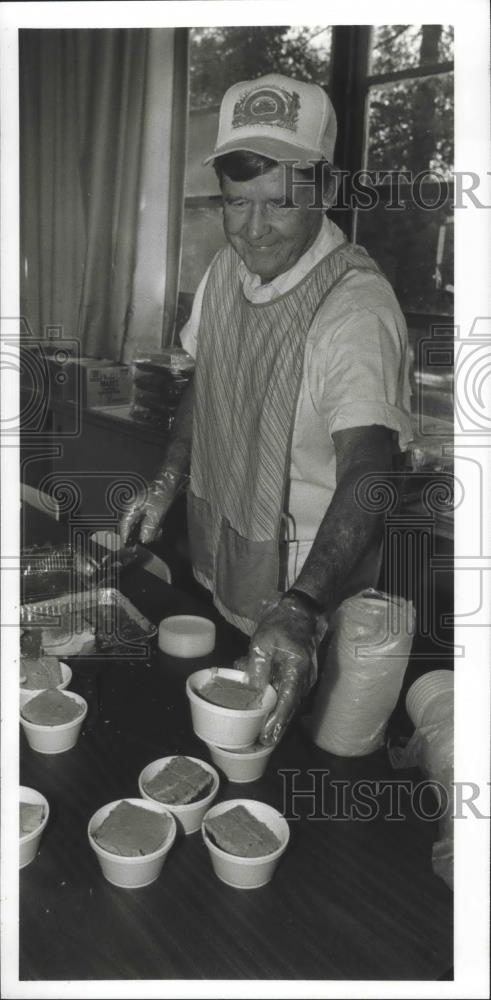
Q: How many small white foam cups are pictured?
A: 8